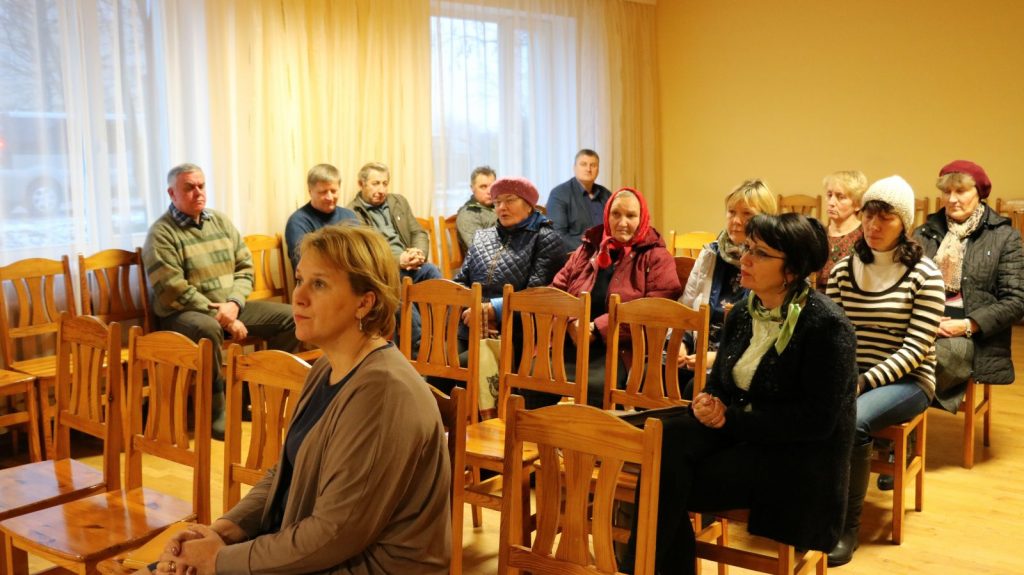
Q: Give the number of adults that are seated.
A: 13